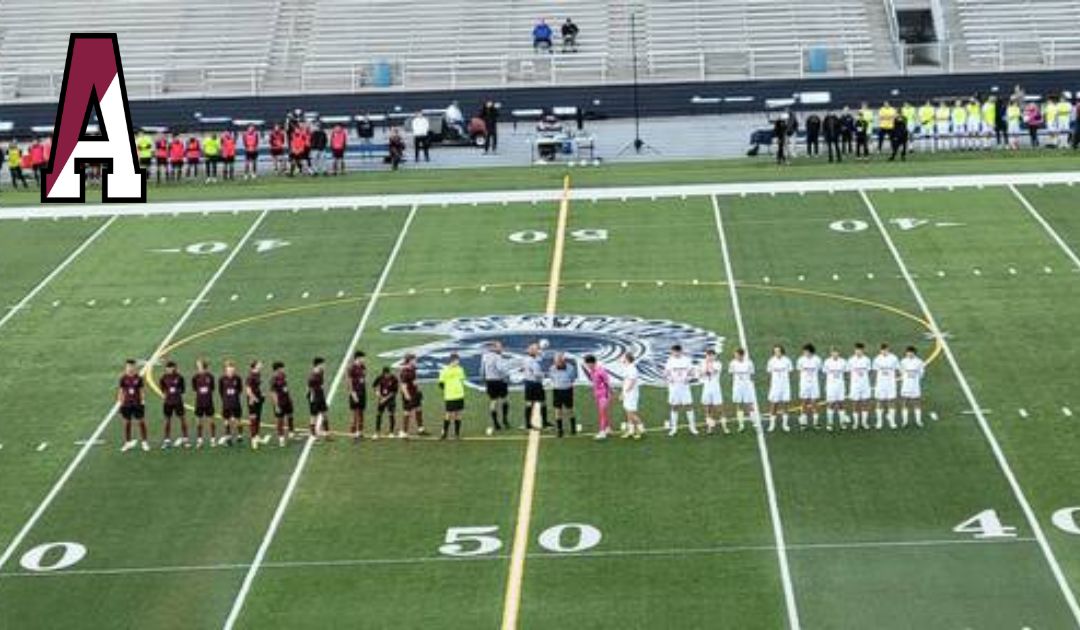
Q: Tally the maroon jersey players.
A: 10